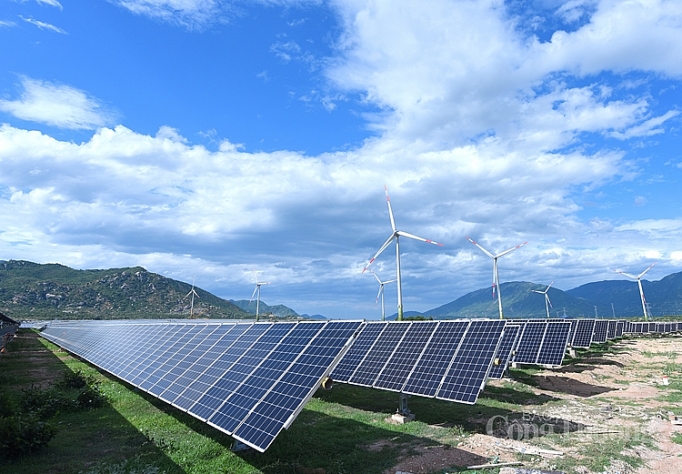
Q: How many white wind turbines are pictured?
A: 7